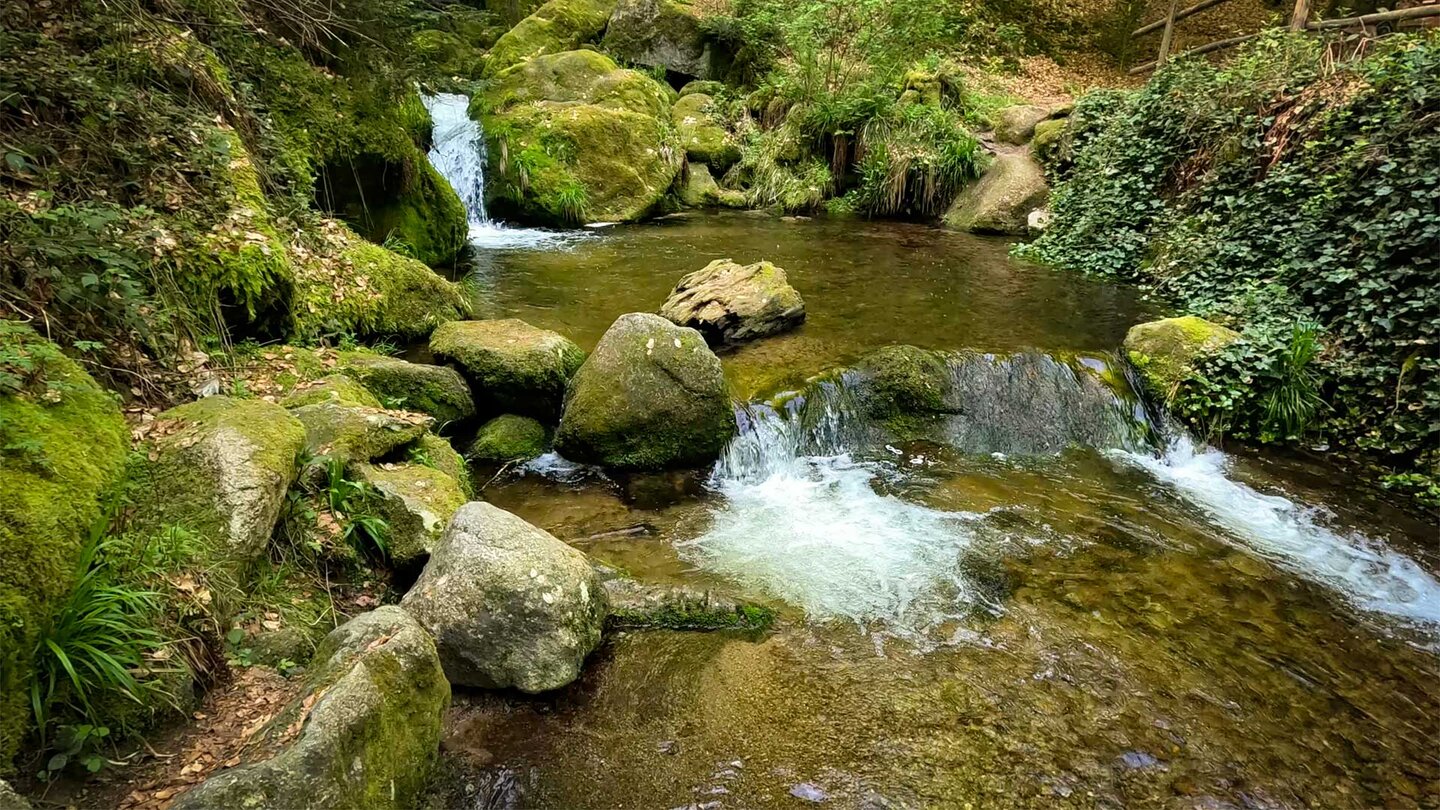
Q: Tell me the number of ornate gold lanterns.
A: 0